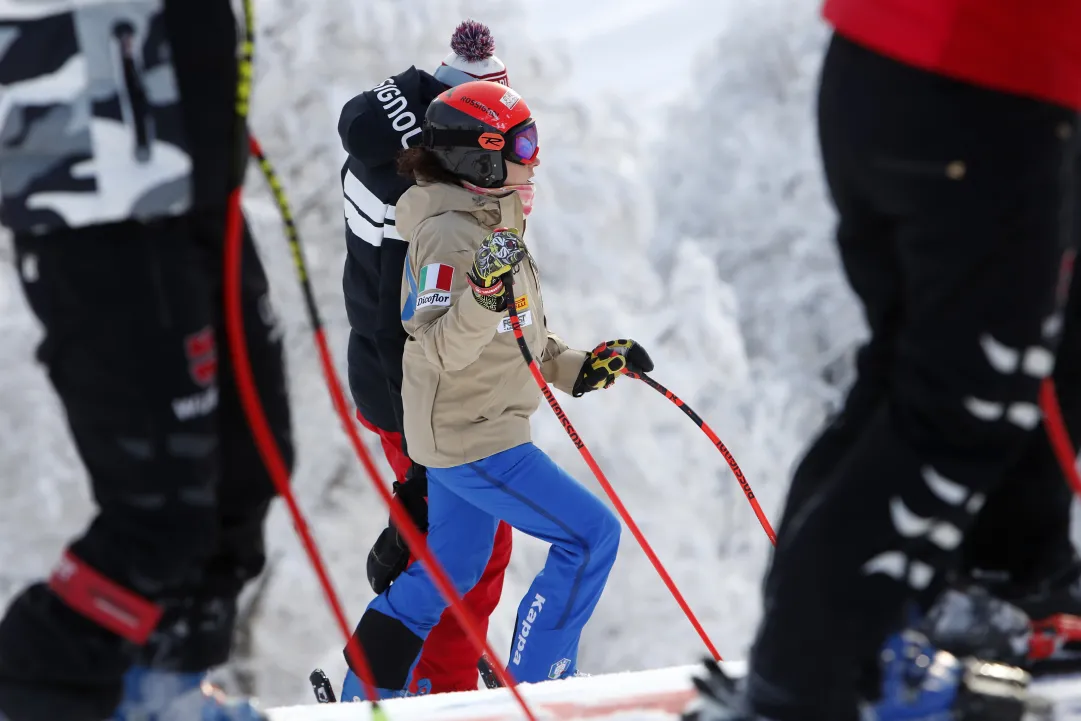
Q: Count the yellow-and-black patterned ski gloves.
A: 2